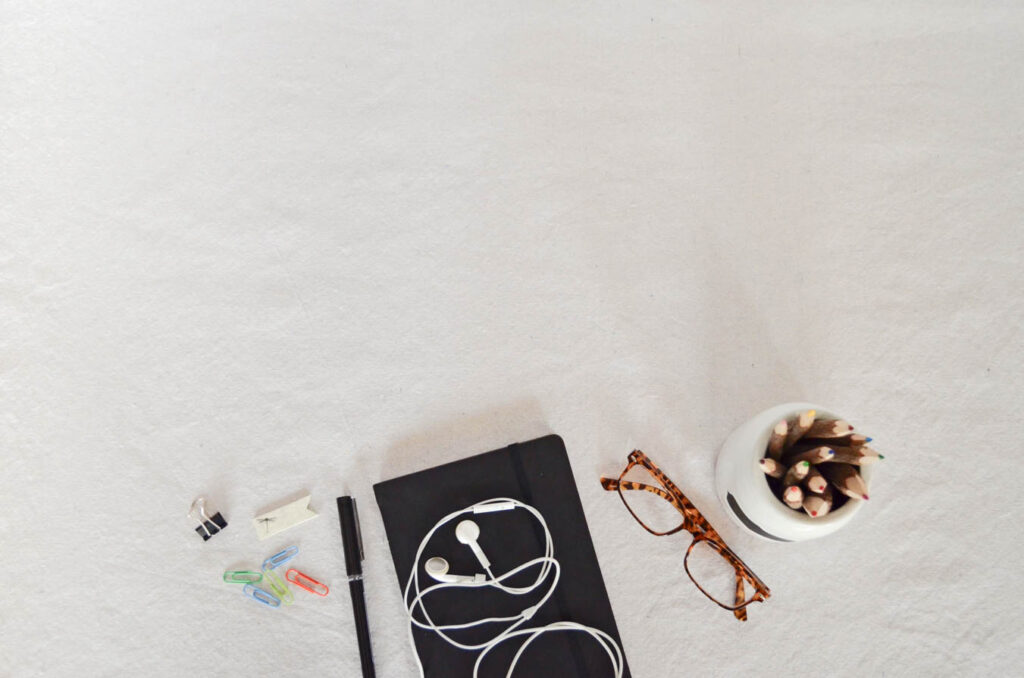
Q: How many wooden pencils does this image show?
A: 12